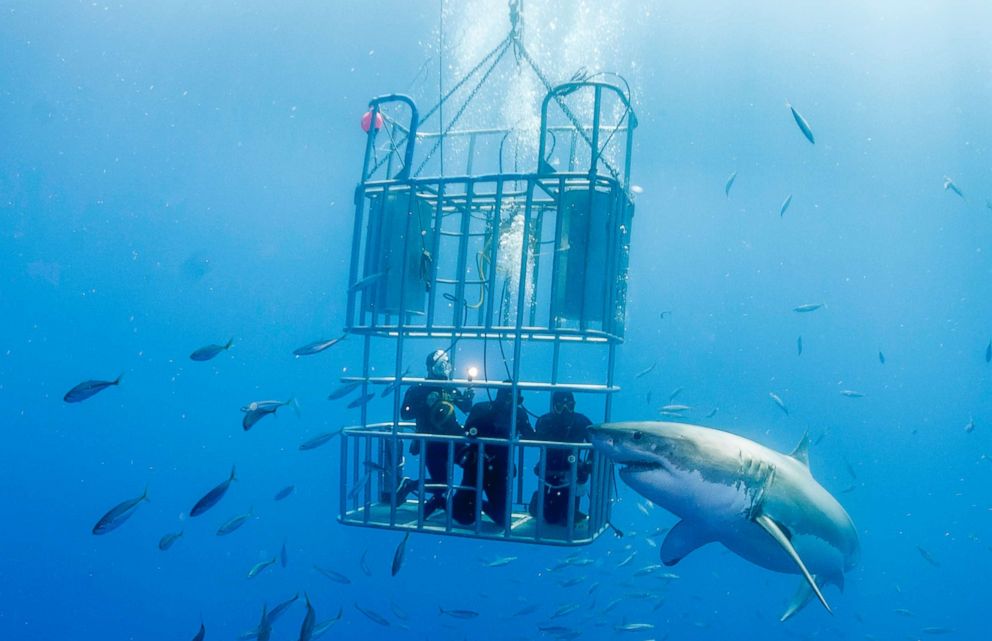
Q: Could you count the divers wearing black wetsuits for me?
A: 3